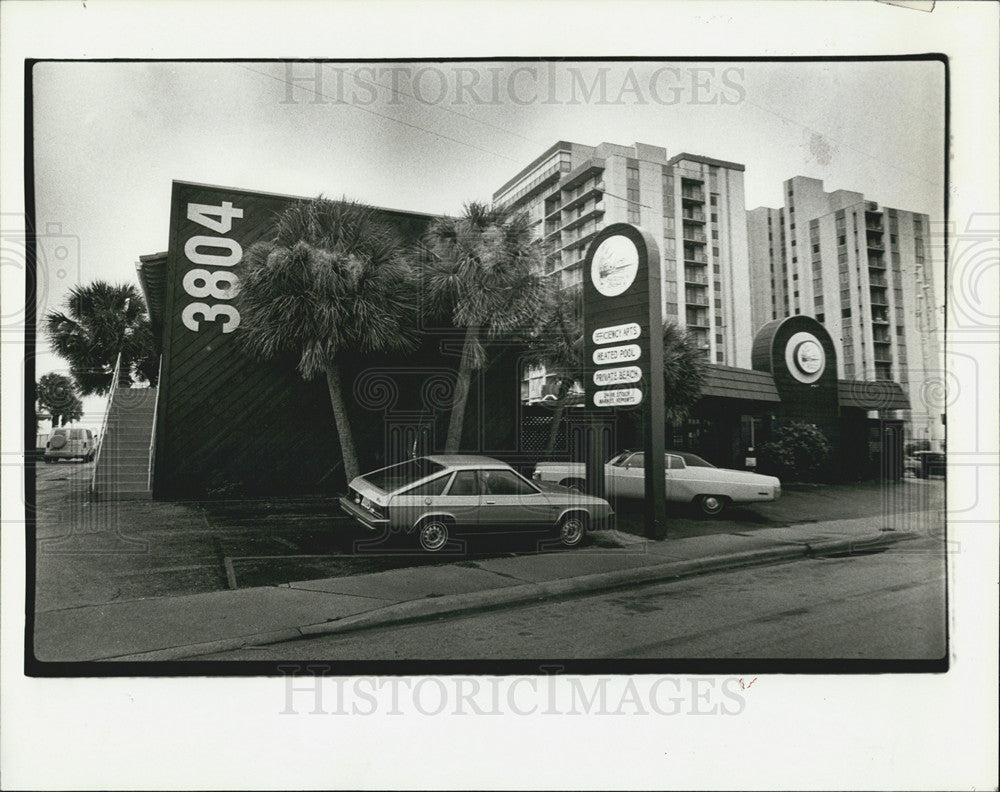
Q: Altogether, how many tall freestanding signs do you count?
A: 1